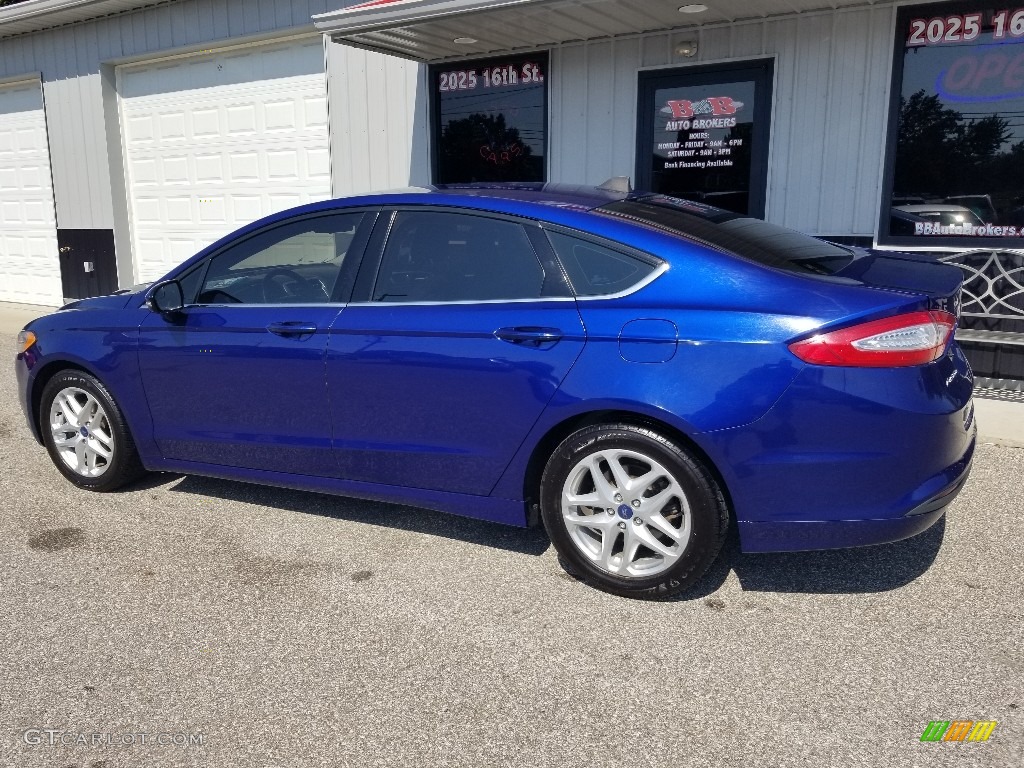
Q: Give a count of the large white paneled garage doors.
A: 2